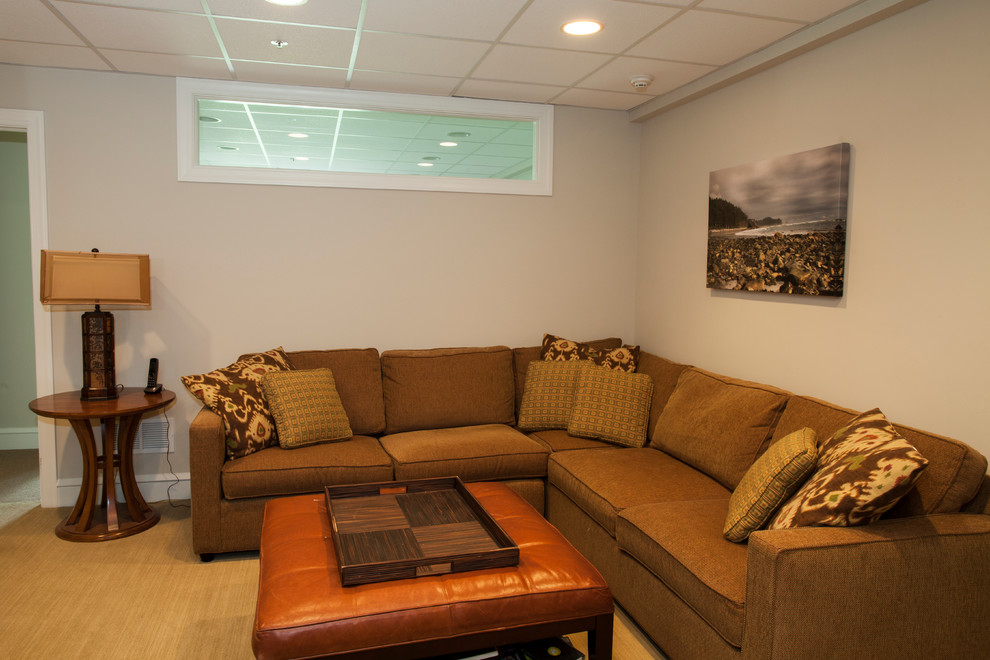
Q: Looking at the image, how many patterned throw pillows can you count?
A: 7